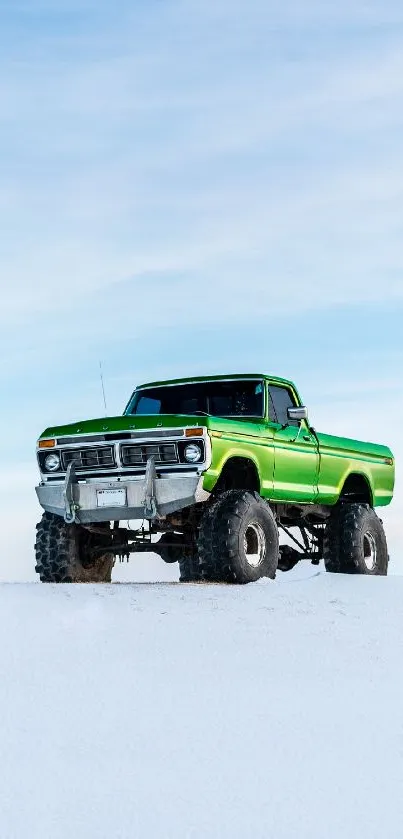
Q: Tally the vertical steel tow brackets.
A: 2